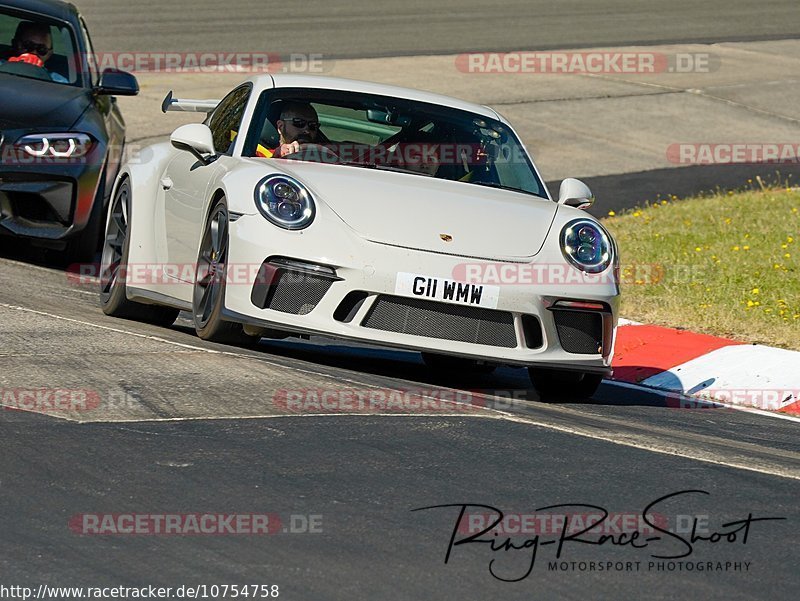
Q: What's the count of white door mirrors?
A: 2